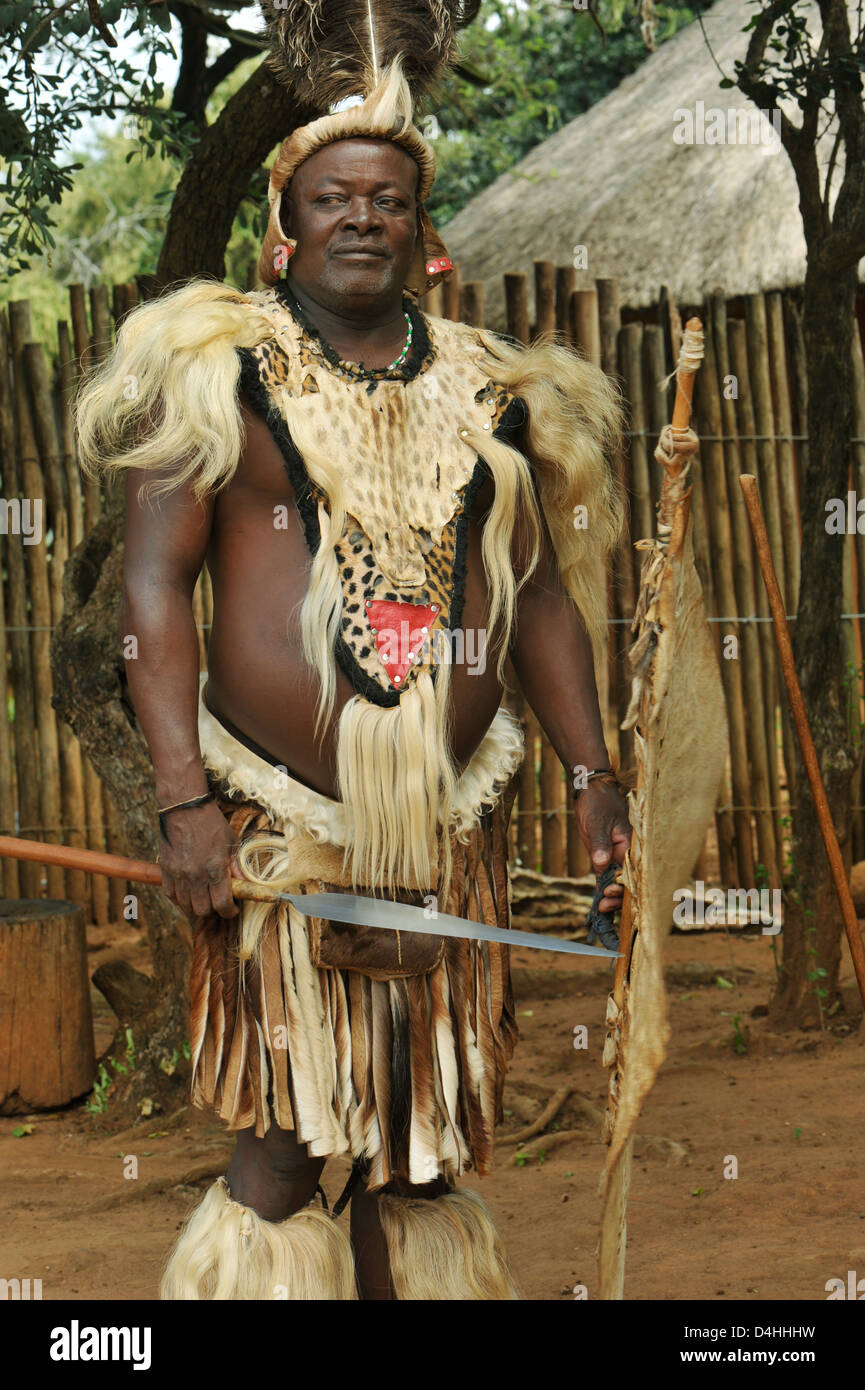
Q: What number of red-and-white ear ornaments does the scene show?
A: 2